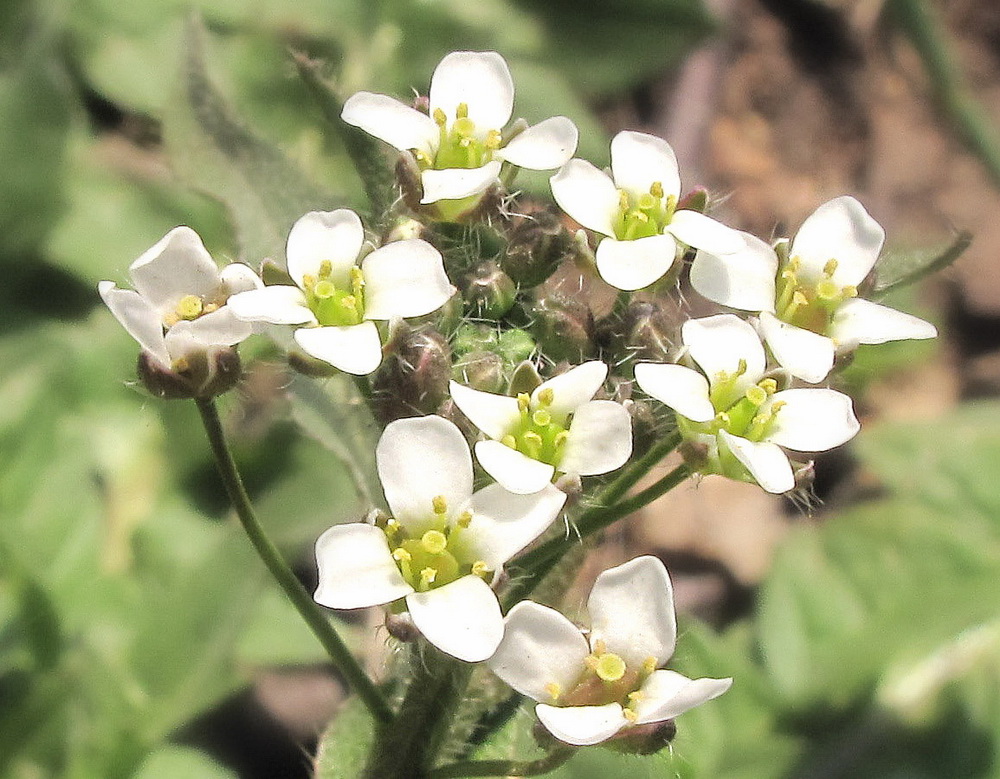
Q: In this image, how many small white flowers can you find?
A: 9